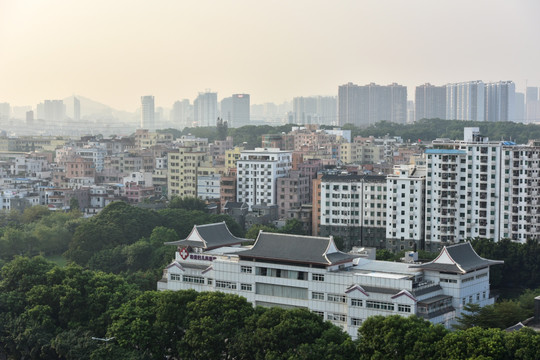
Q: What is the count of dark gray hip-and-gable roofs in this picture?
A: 3